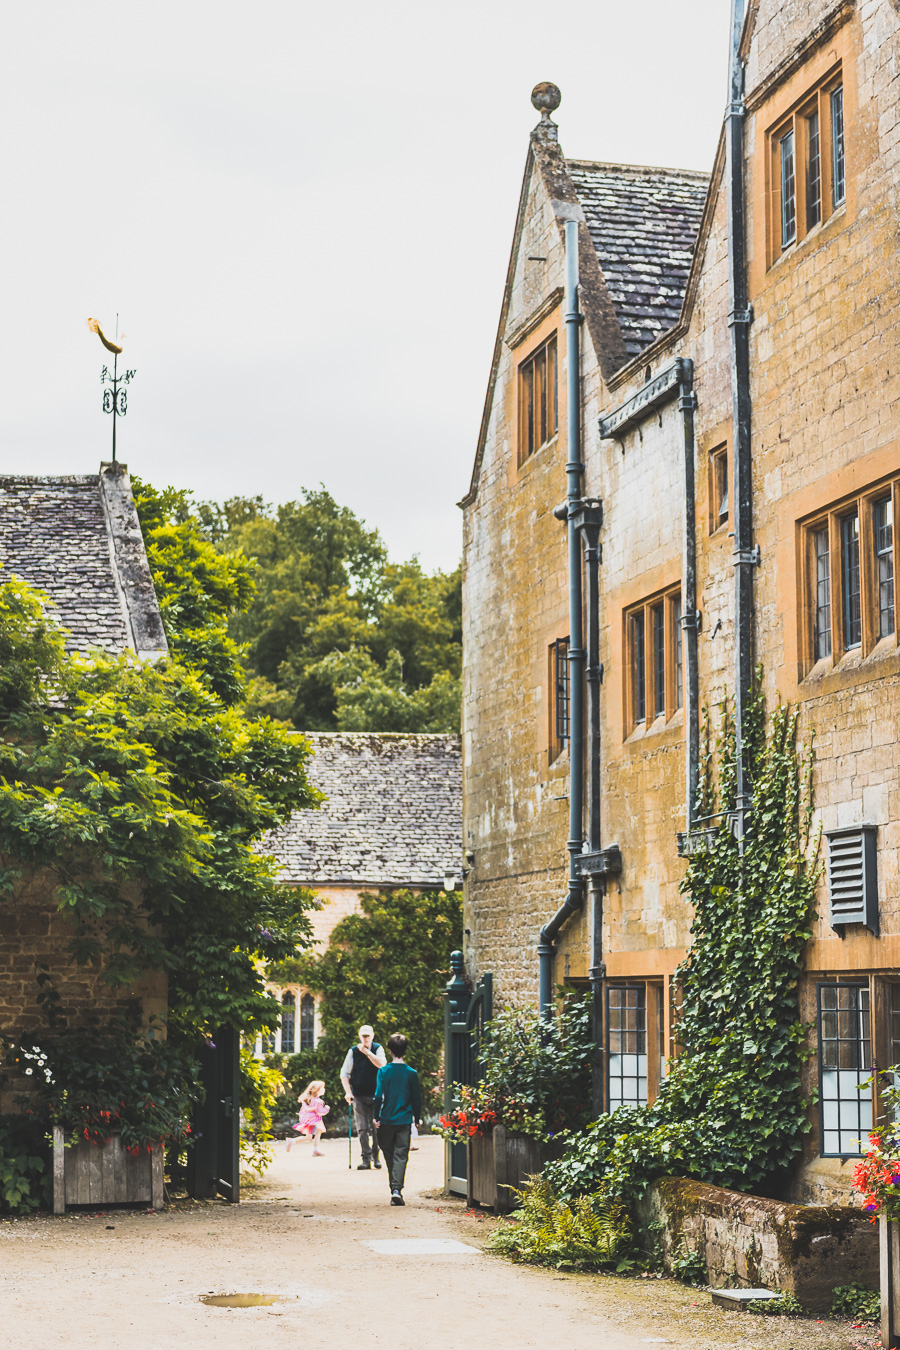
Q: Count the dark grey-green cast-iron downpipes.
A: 4